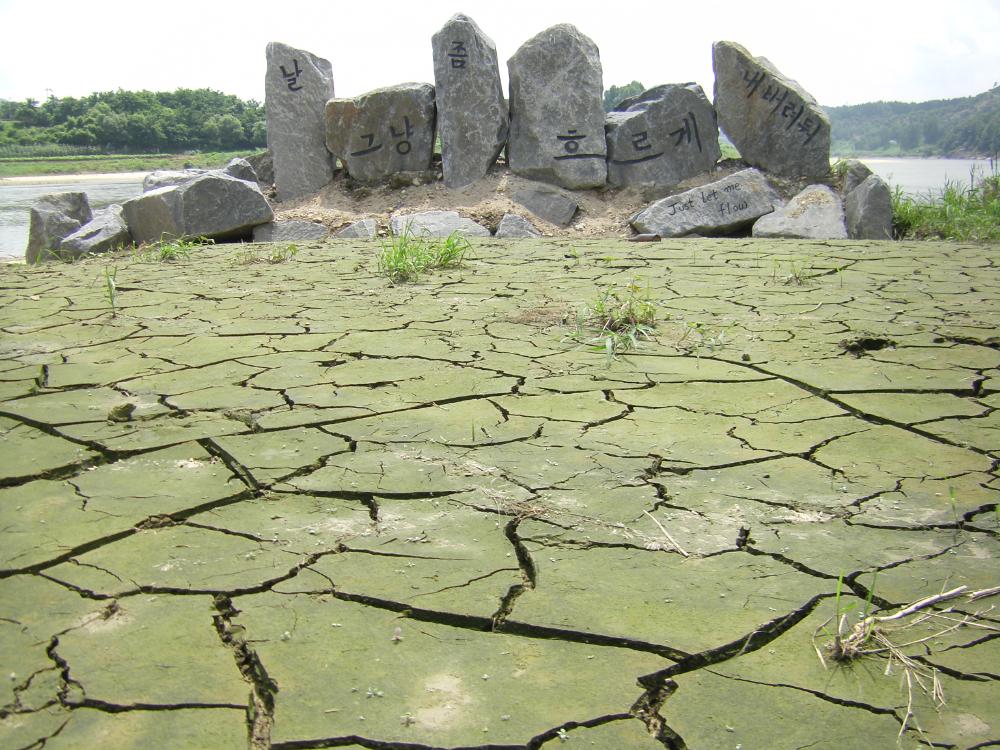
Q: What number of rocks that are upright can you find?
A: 6